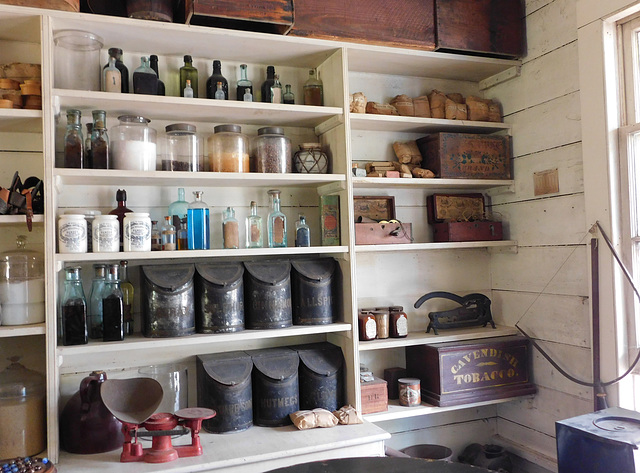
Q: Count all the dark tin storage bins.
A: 7